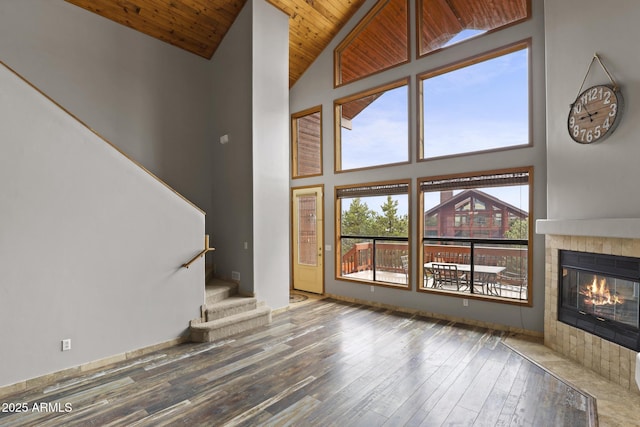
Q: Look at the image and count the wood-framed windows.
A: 7